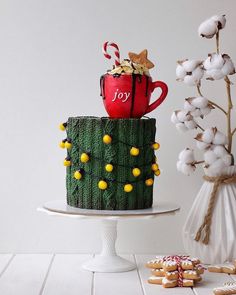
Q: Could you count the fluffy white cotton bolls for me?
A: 8